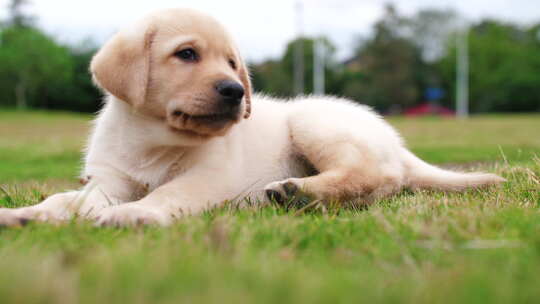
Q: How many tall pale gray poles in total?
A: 3